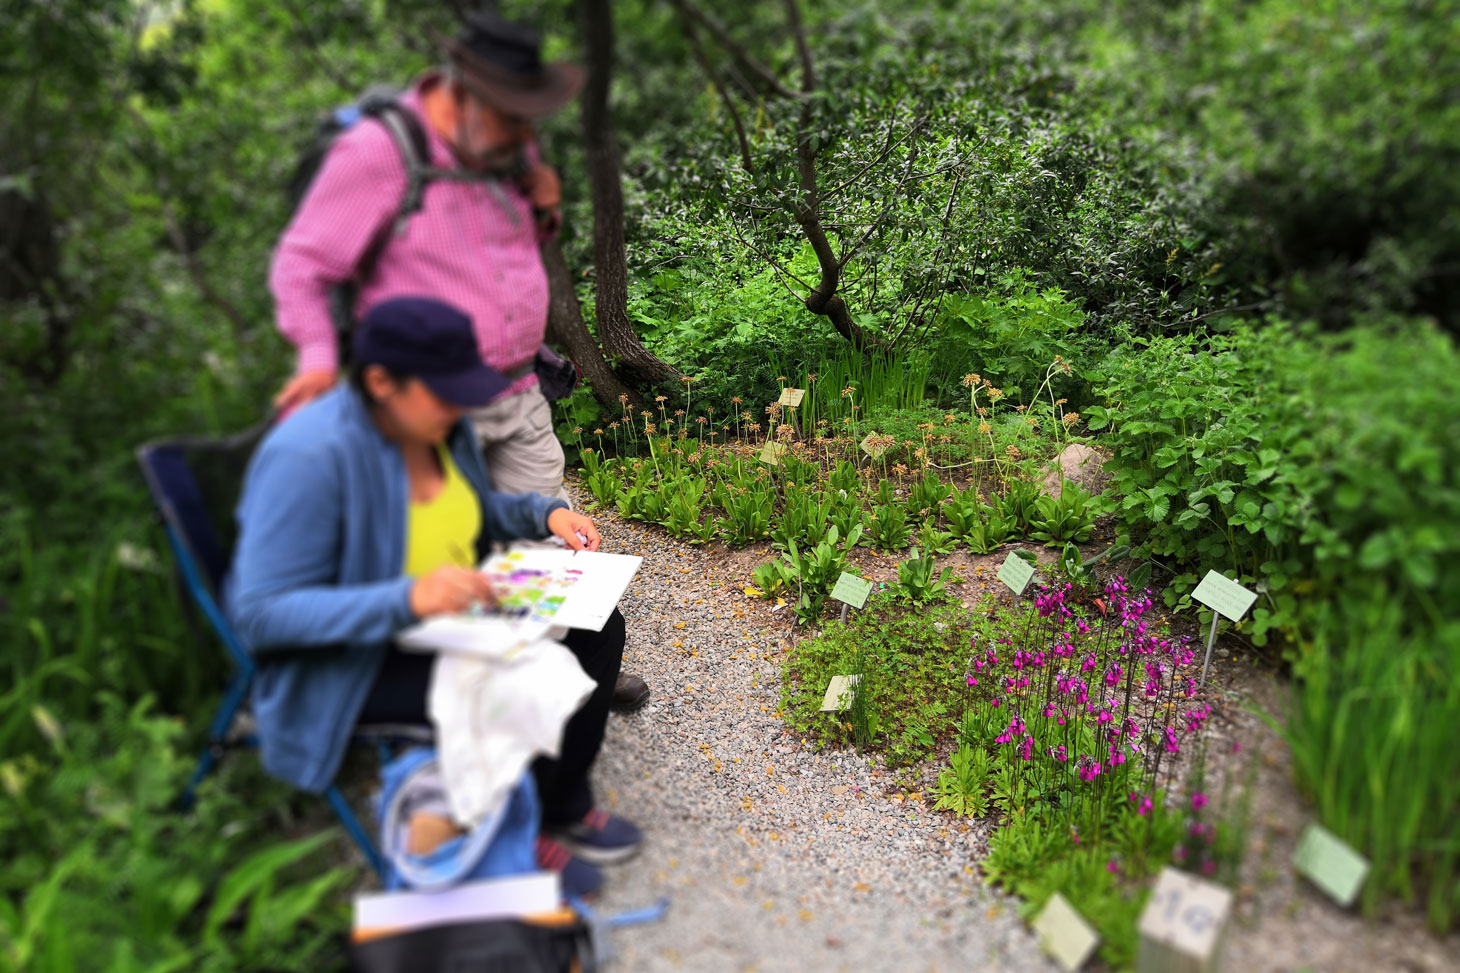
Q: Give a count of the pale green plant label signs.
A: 9